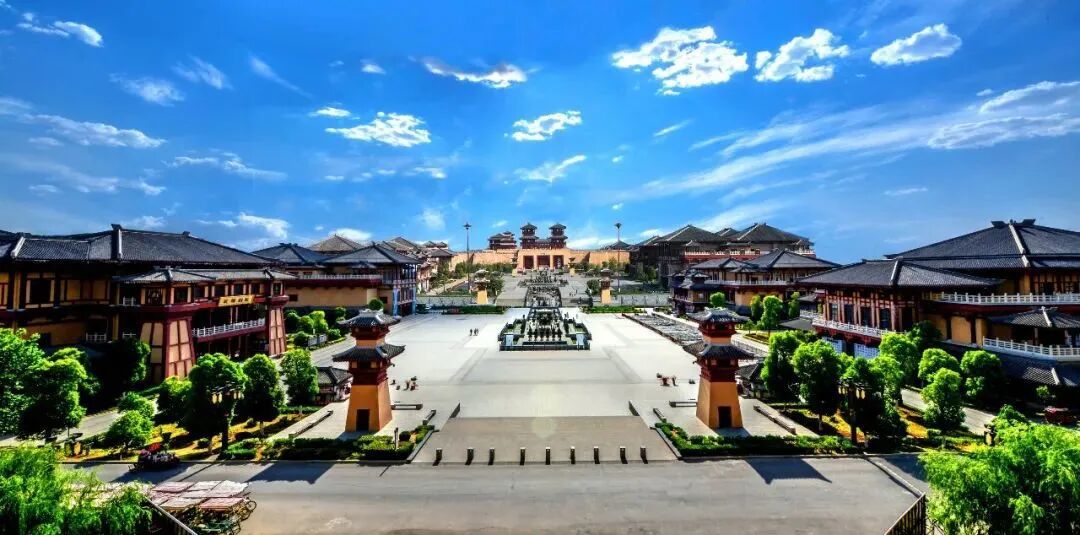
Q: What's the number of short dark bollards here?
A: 9